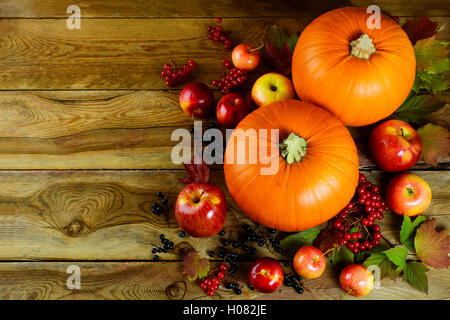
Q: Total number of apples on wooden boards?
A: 10